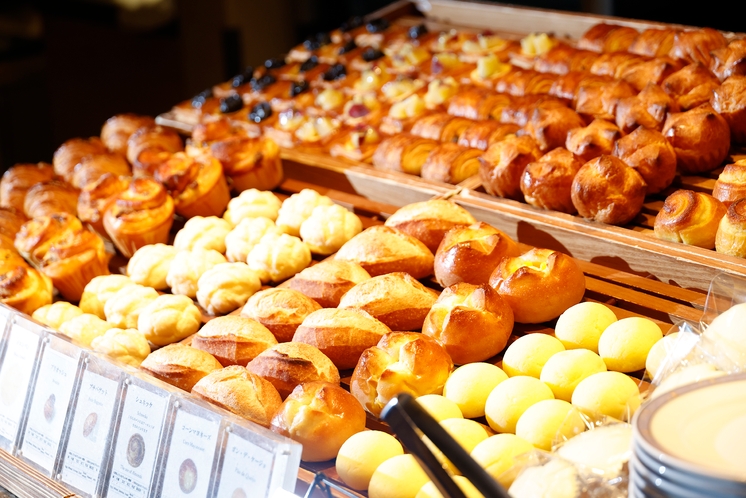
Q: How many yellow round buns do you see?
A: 15